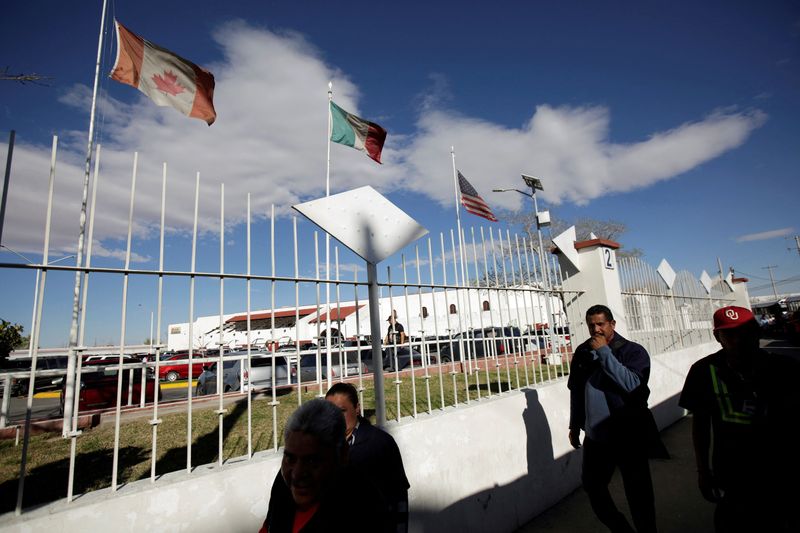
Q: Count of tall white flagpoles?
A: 3